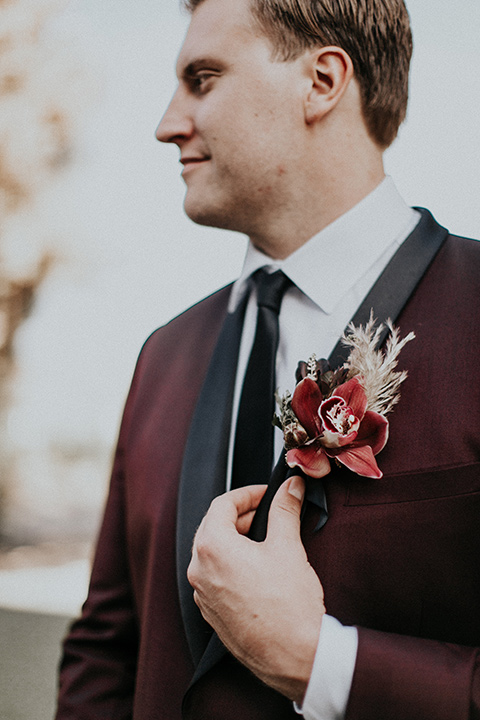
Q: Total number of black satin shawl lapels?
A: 2